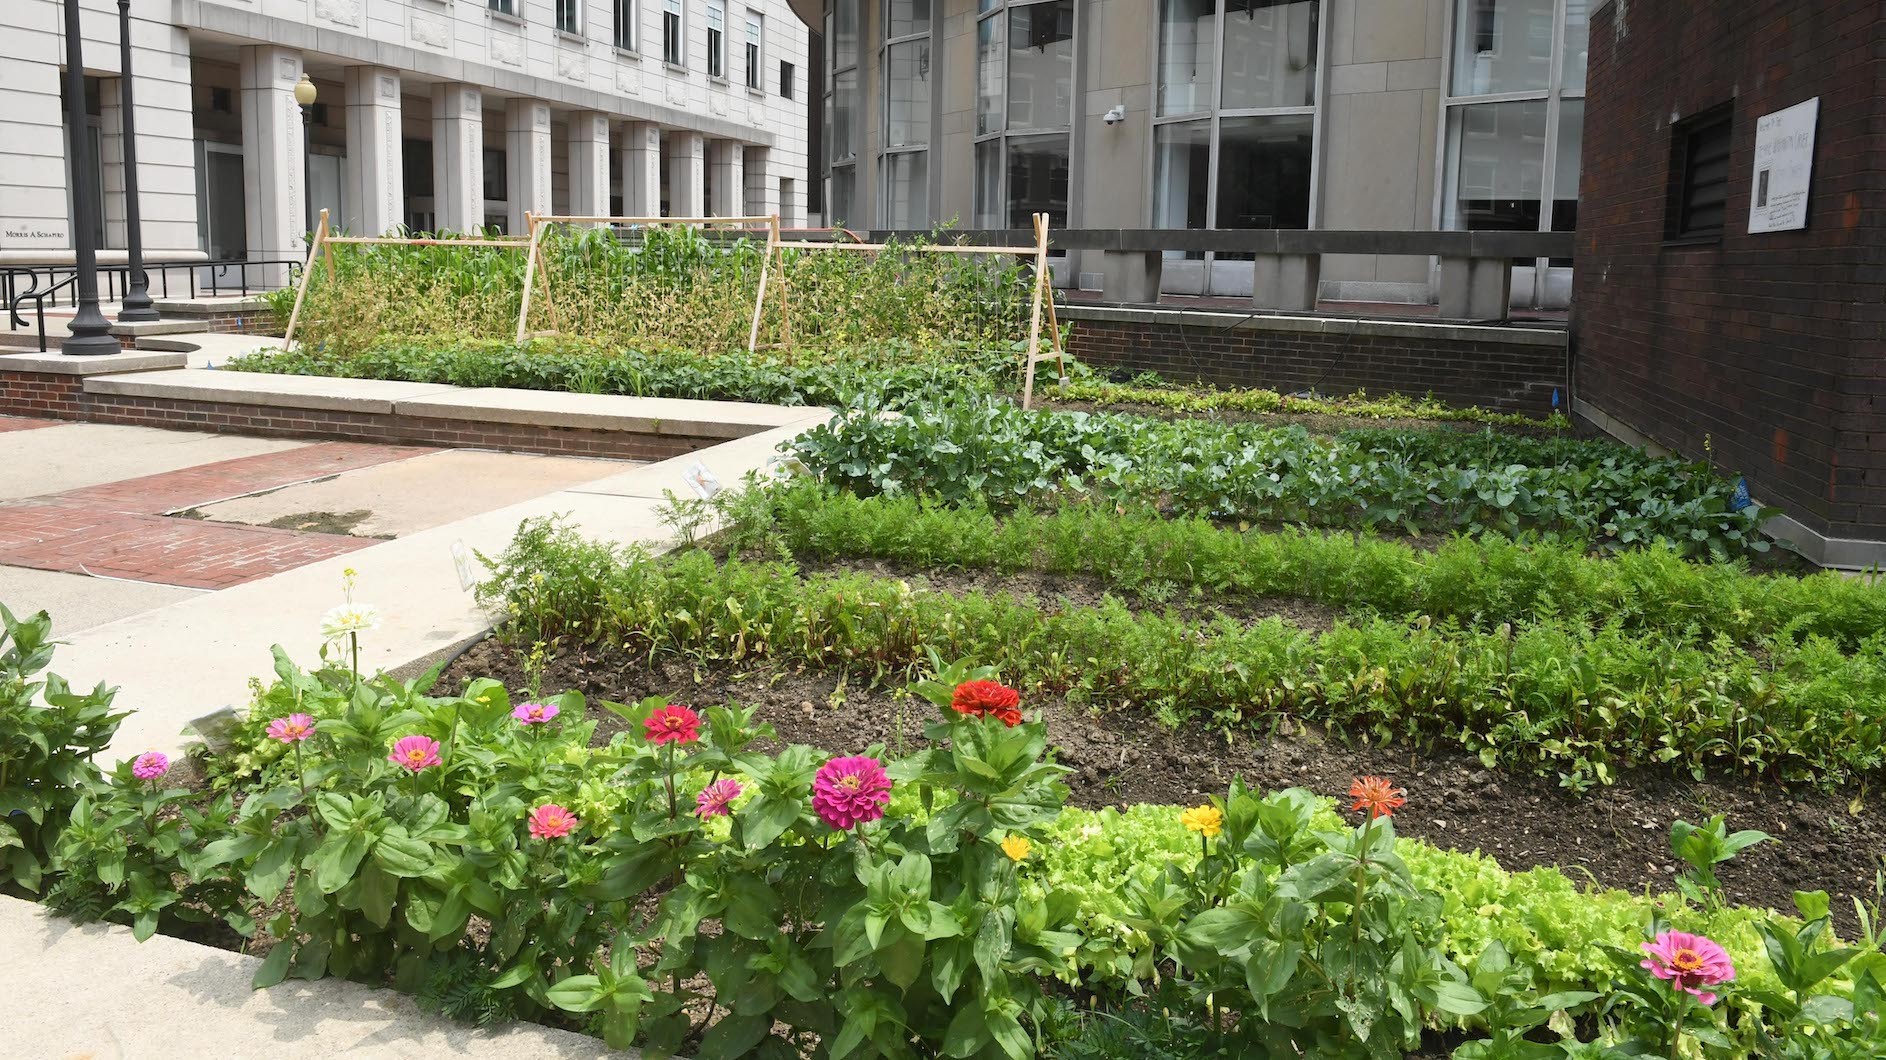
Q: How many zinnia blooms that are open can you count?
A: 14